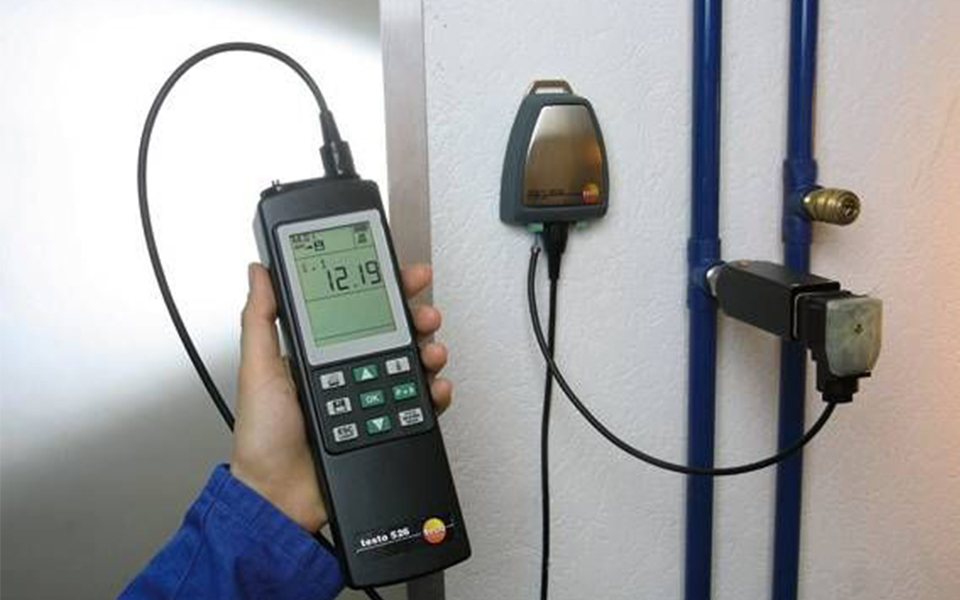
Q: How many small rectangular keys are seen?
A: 9